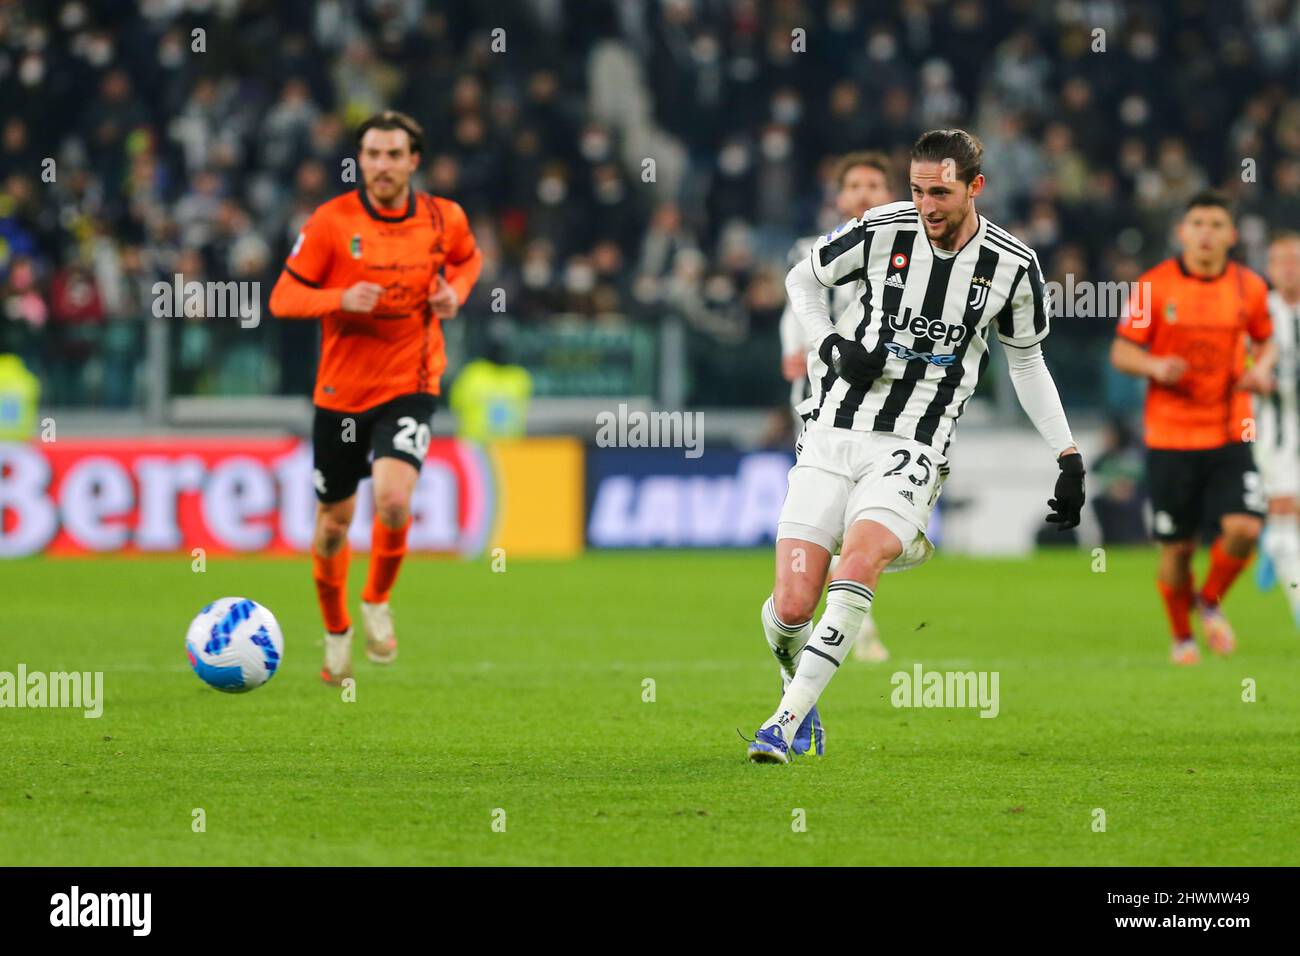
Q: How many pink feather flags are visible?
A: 0